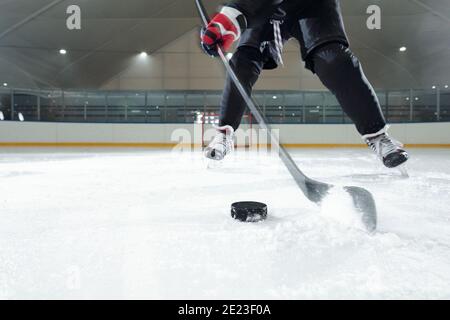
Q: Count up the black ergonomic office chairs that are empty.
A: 0